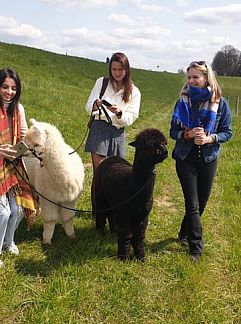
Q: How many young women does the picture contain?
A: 3